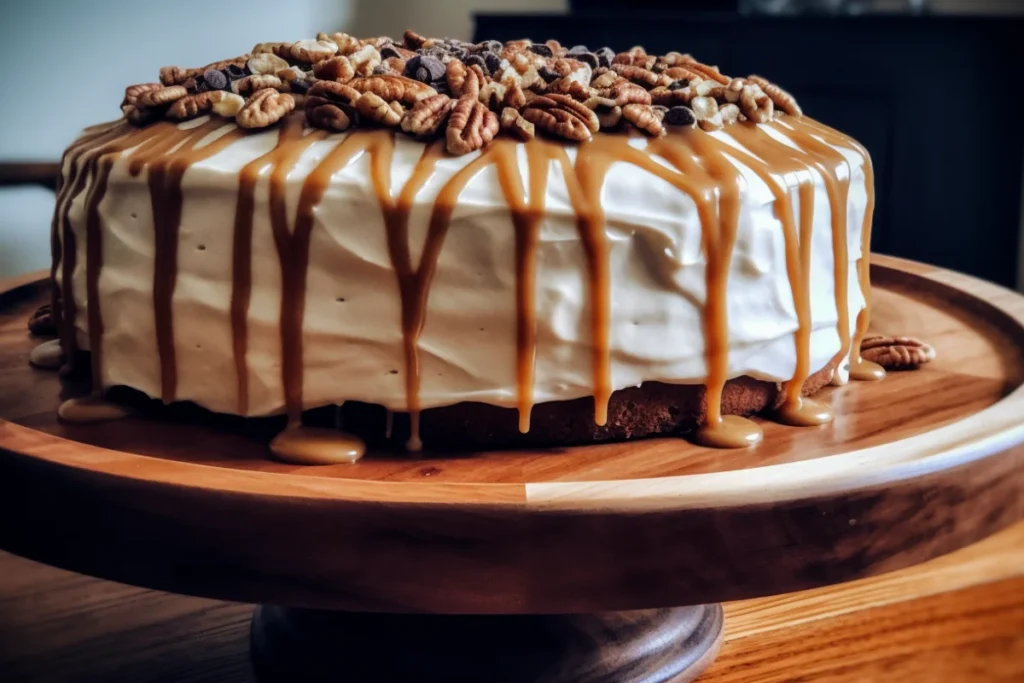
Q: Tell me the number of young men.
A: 0